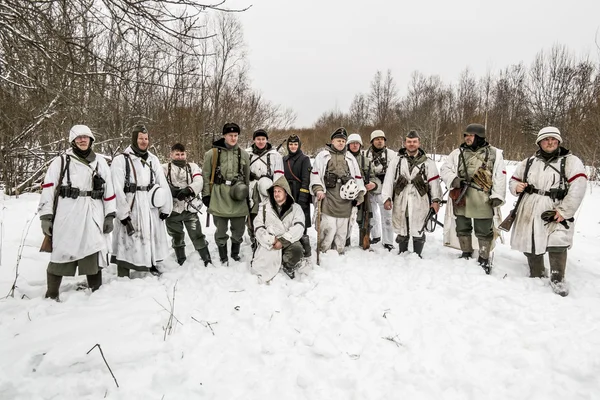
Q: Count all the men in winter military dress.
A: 13